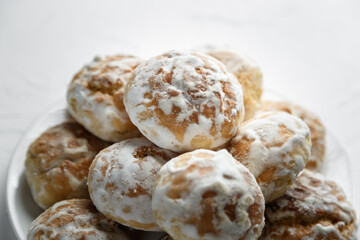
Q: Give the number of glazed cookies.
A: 10